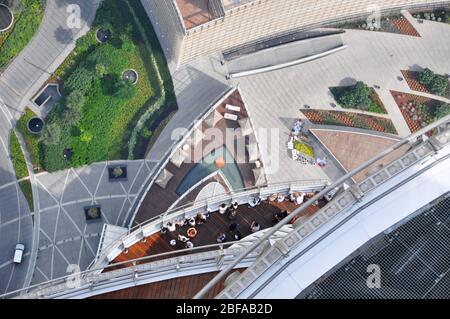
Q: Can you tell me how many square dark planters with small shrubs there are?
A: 2